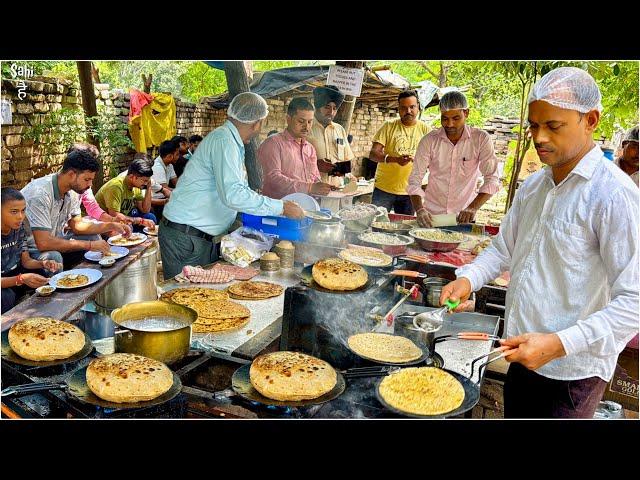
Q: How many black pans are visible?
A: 7